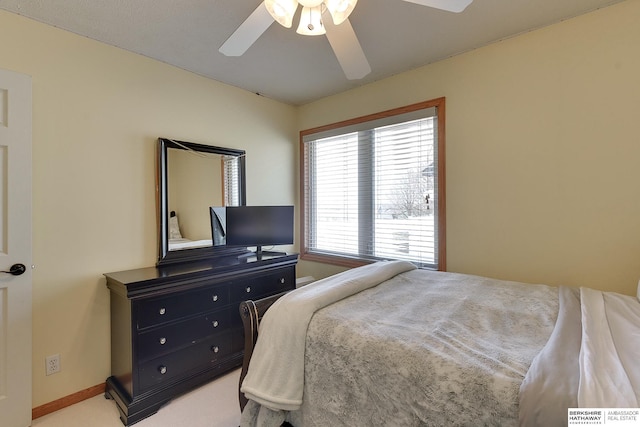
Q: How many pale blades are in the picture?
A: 3